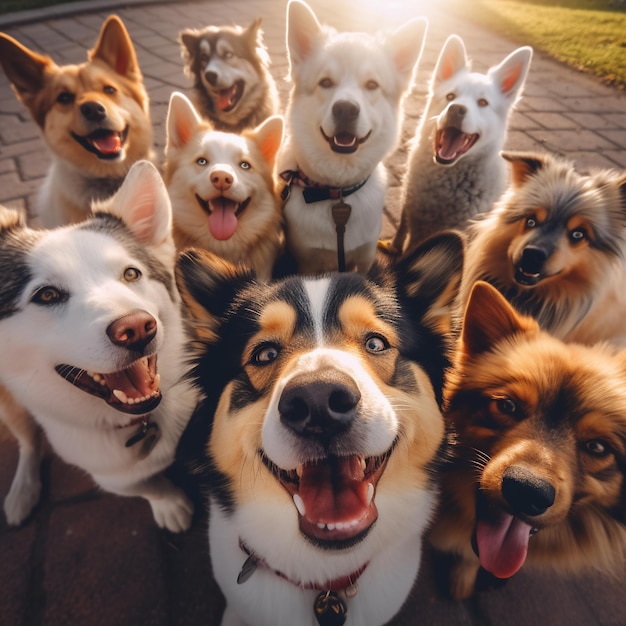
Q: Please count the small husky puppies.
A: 1